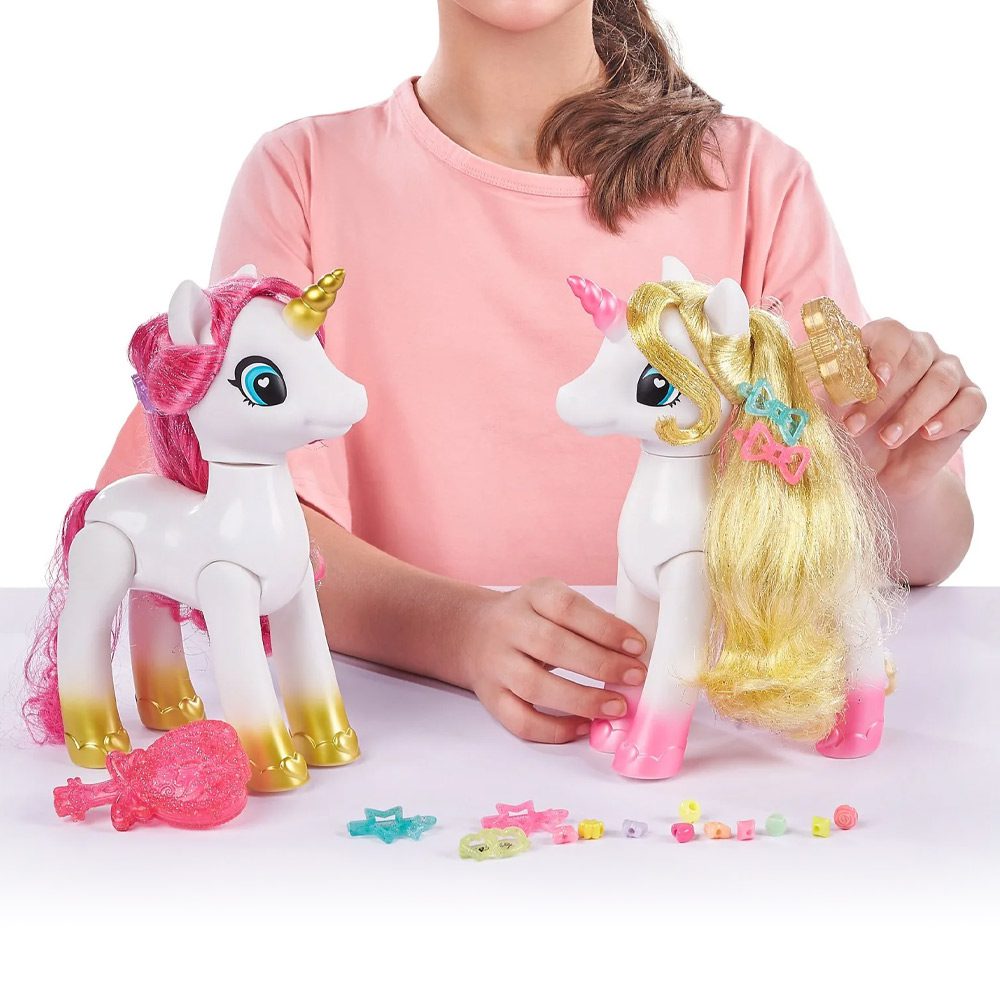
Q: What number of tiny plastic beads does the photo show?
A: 10